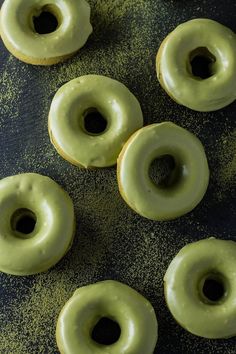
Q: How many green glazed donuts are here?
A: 7